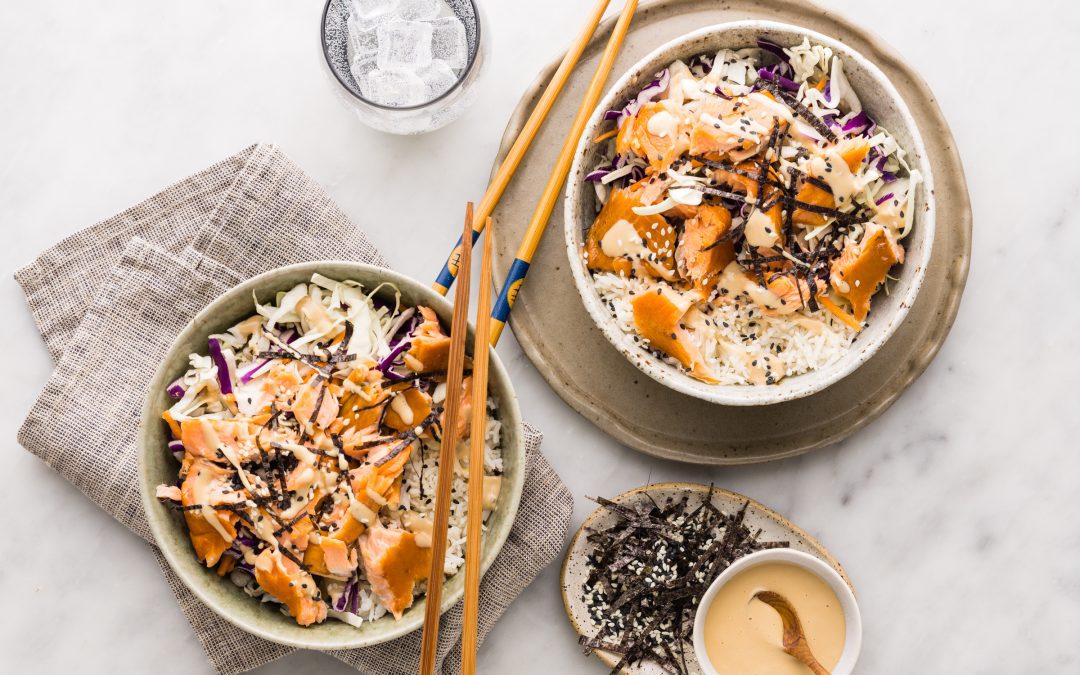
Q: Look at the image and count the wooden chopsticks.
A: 4